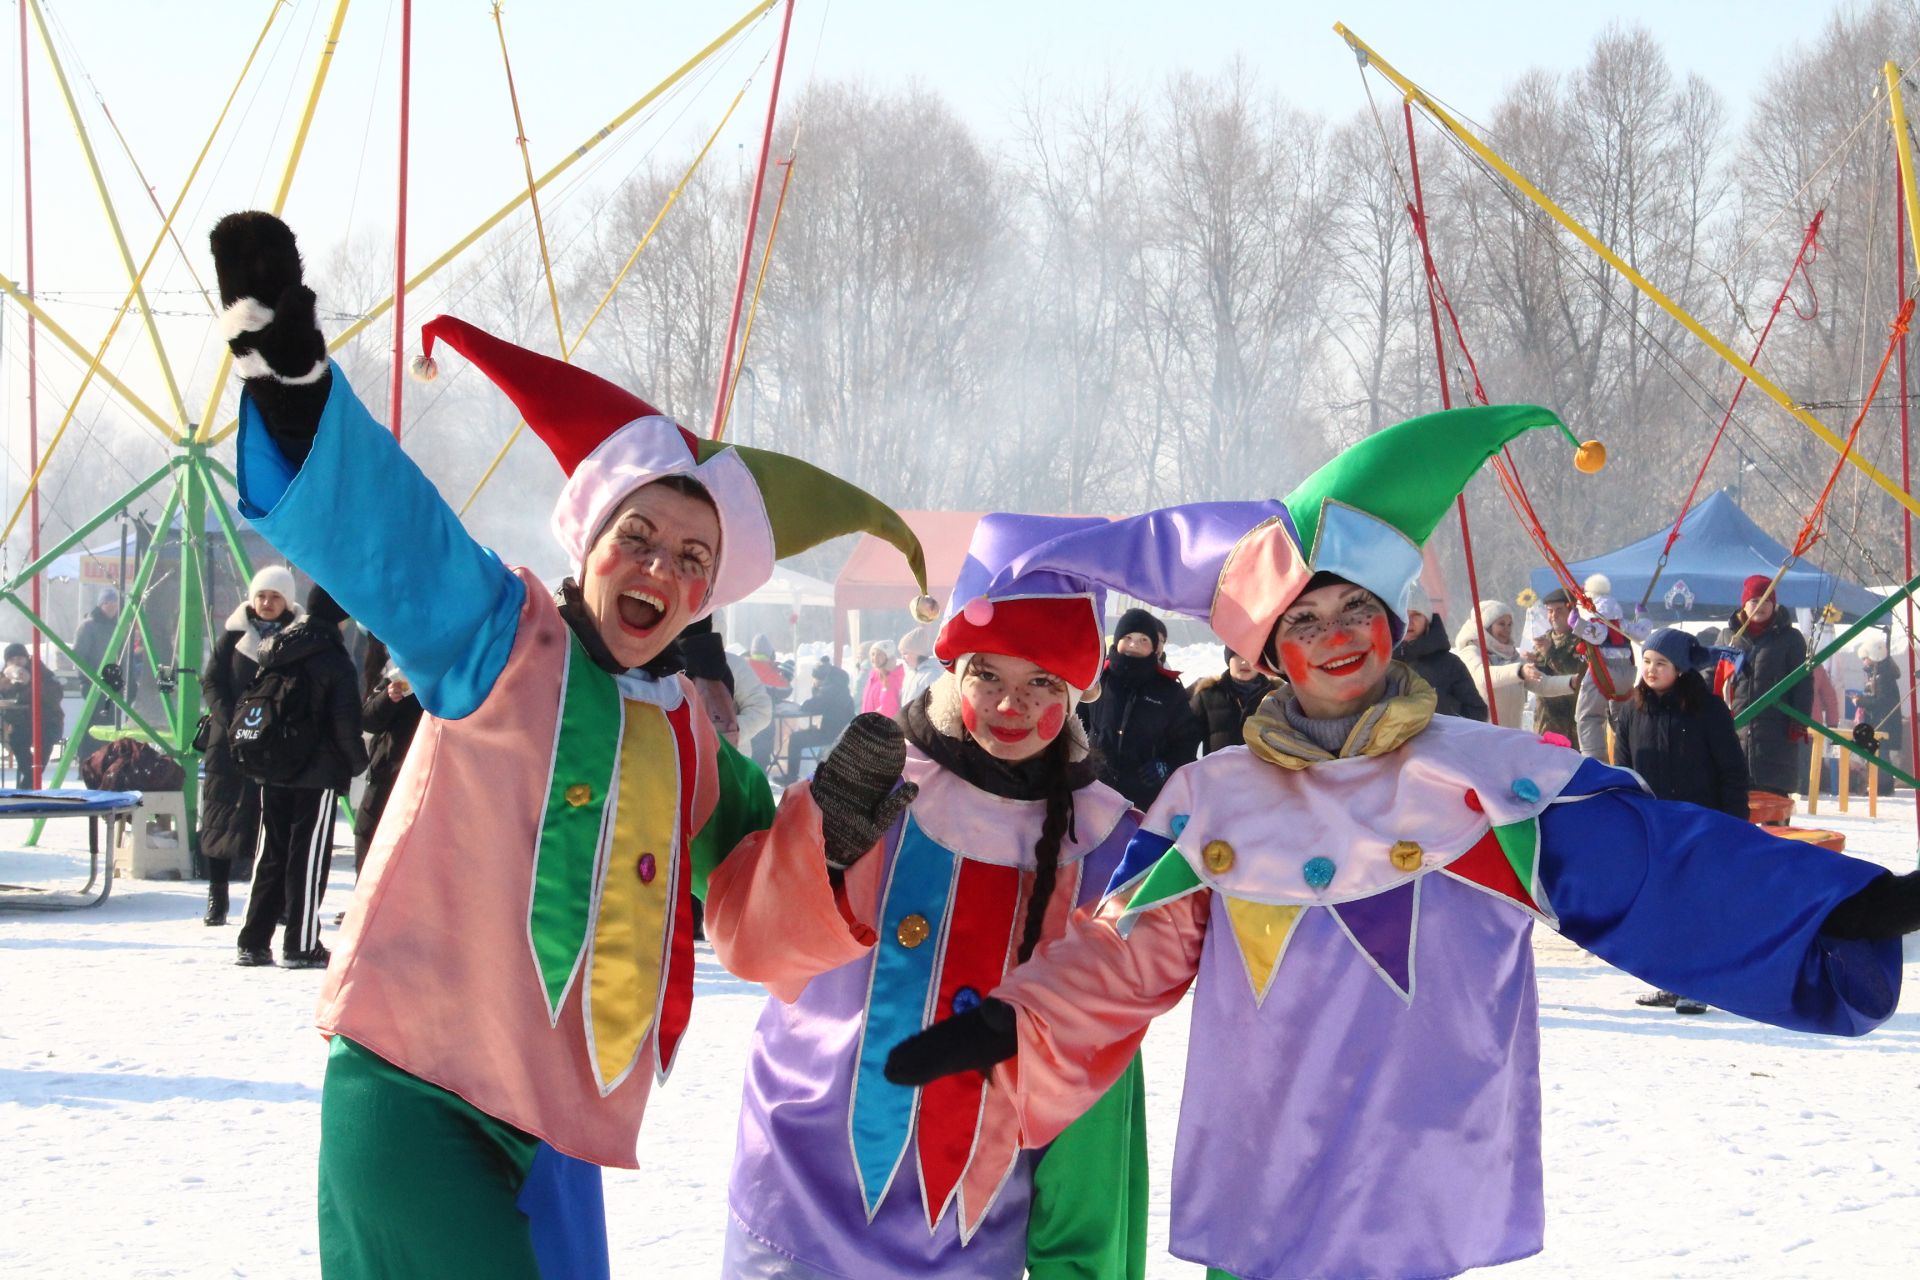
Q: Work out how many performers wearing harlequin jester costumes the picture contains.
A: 3